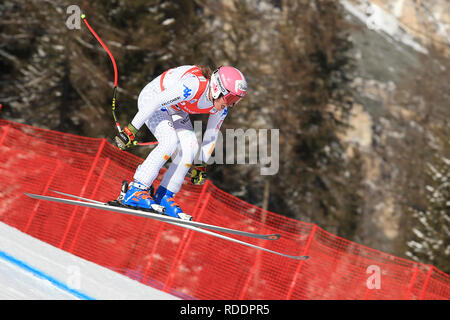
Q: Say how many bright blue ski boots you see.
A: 2